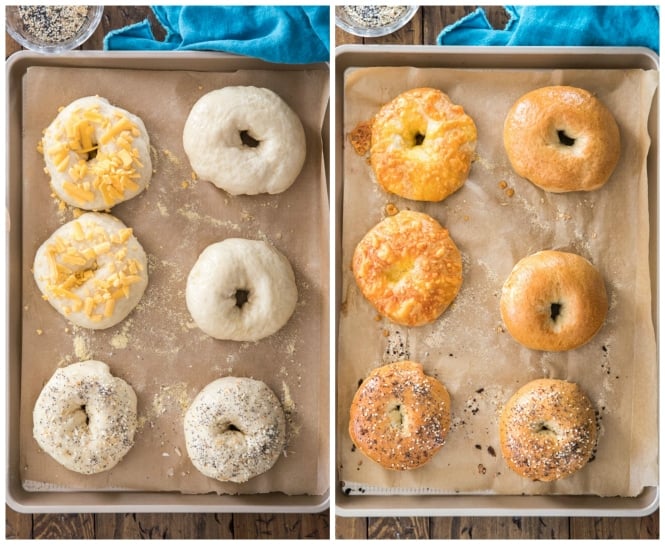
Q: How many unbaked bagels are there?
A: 6